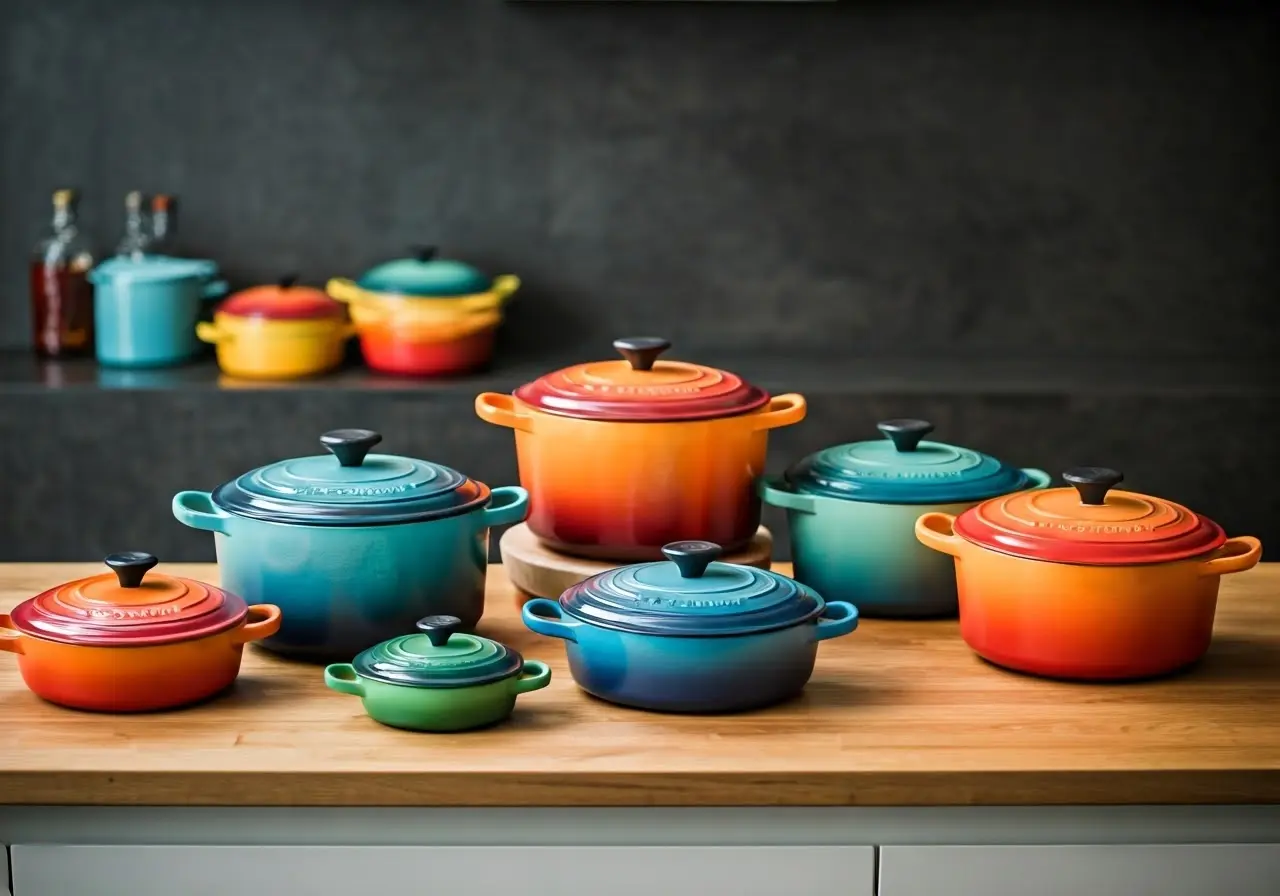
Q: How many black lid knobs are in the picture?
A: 9